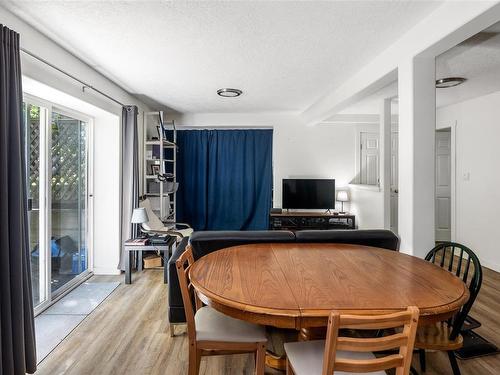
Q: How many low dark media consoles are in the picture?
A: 1